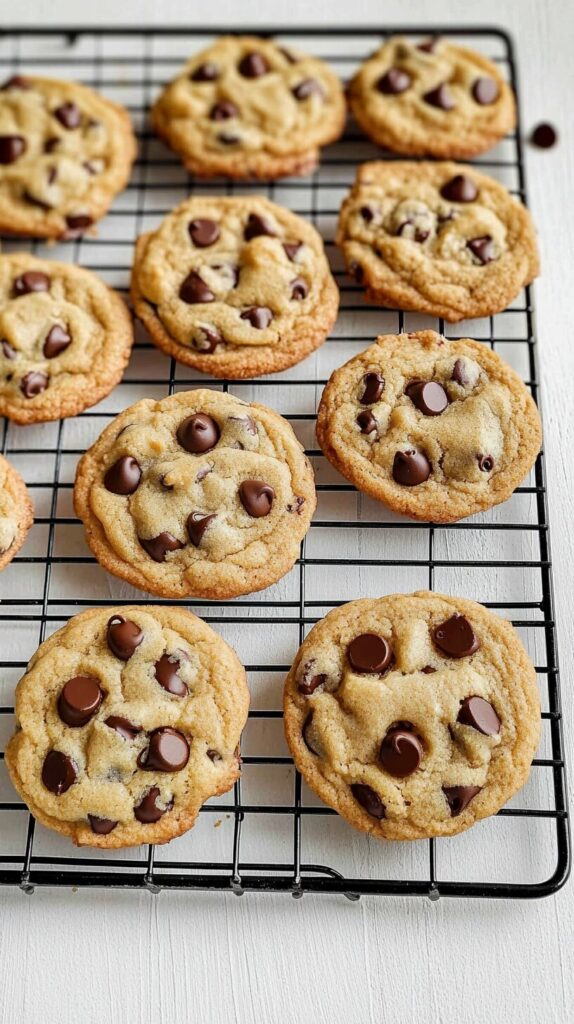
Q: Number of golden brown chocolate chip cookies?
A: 11